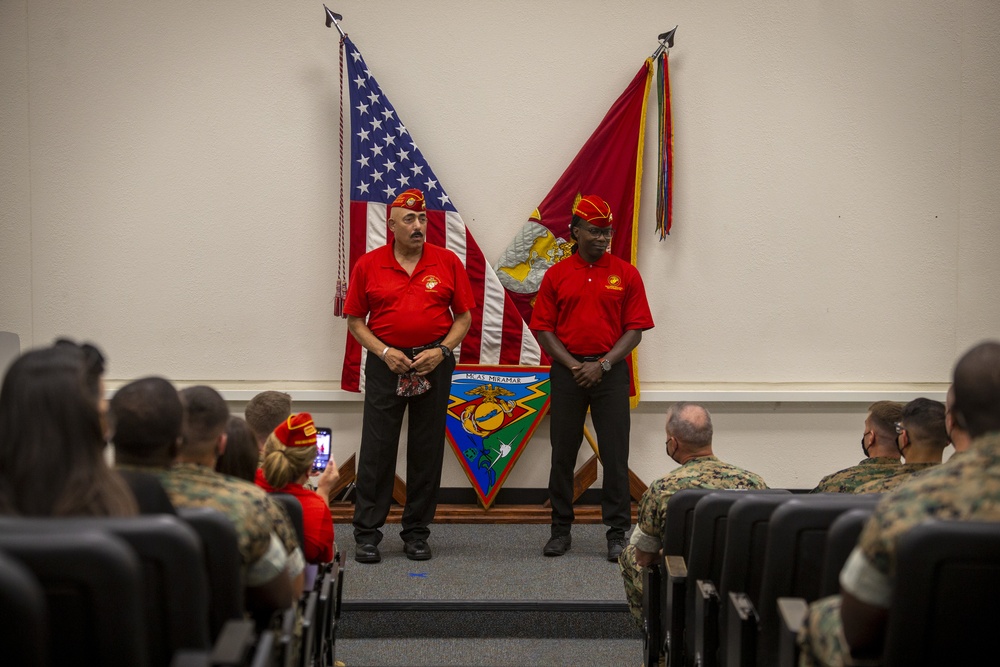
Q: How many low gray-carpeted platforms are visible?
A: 1